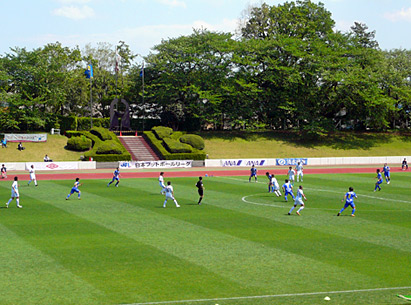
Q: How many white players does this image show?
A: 8